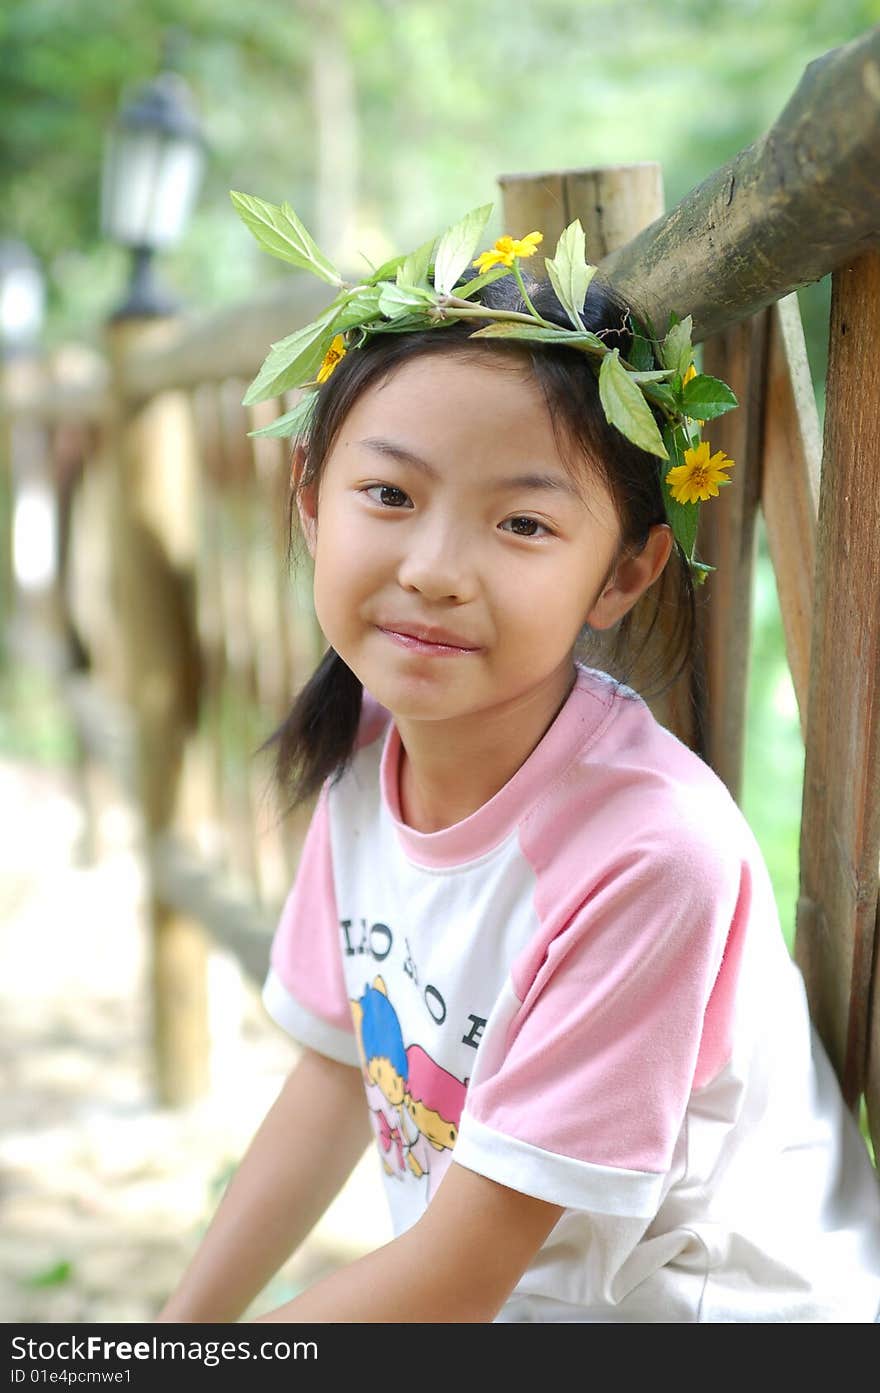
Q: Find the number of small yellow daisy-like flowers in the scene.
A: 4